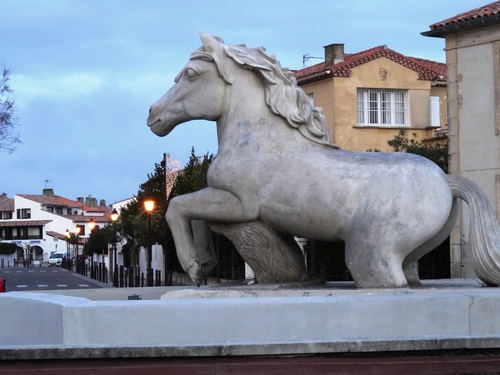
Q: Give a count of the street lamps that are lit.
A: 5